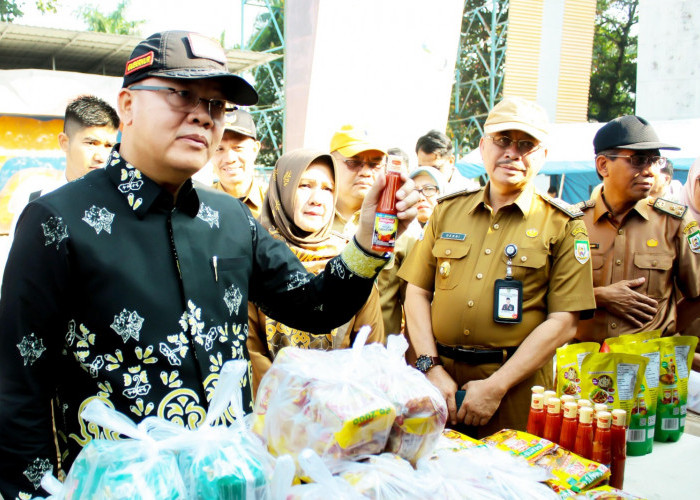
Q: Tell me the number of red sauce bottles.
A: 12